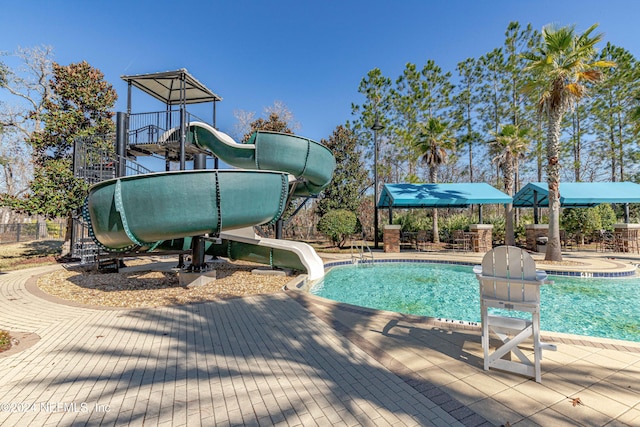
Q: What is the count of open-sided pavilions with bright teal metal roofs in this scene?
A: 2